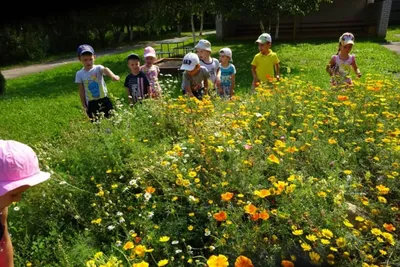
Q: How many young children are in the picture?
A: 9